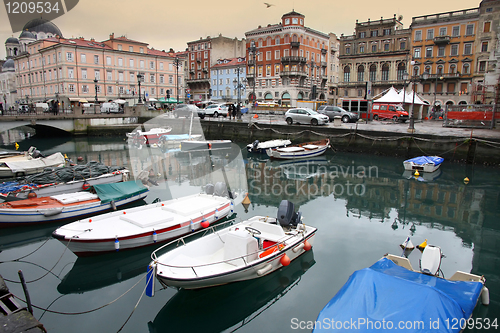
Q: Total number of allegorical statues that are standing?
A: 0